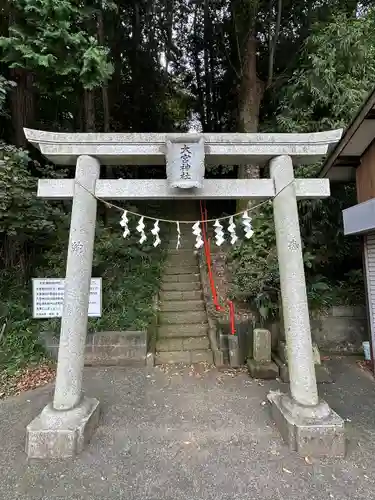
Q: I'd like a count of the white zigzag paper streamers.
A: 8